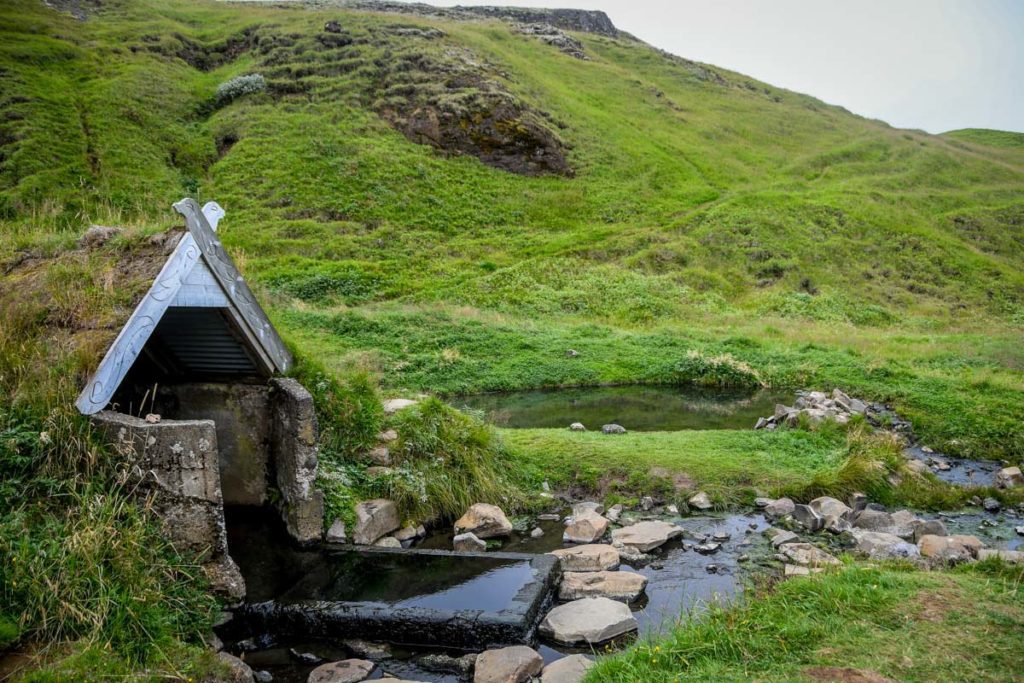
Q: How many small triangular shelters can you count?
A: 1